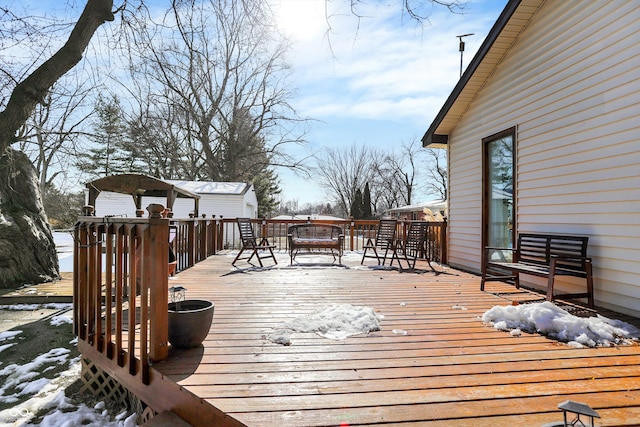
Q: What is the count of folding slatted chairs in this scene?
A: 3